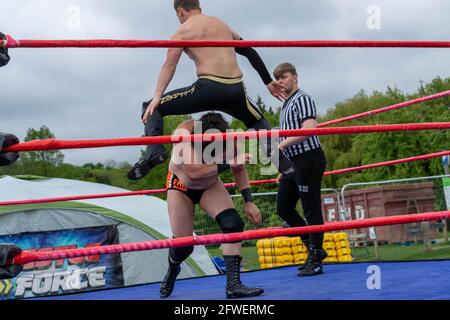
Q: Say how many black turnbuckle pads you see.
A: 3